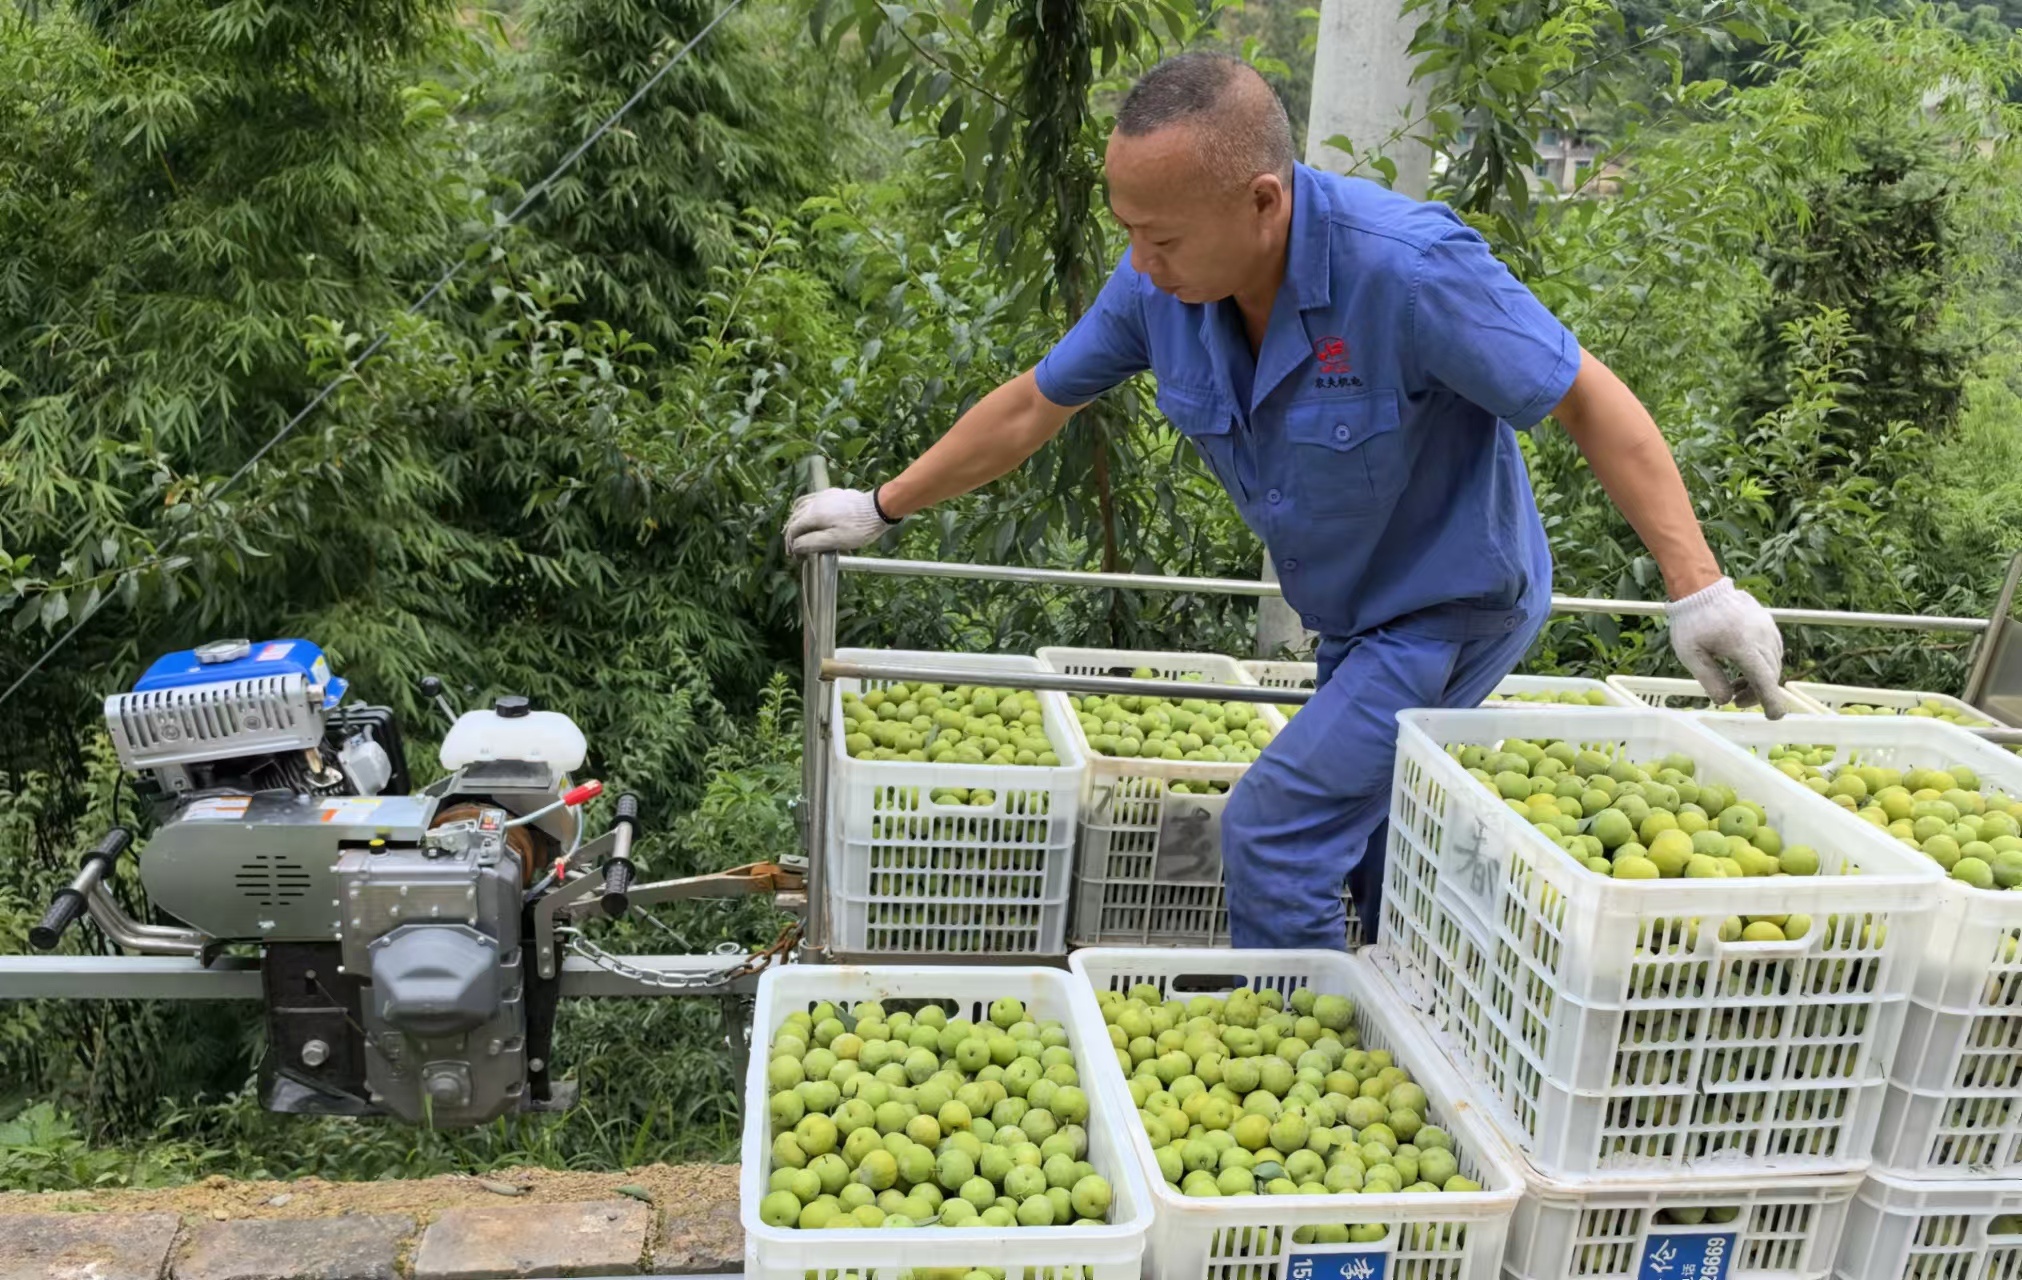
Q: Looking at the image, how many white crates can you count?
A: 12